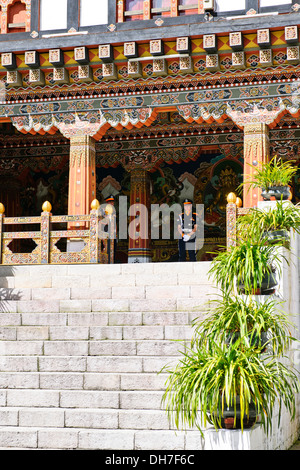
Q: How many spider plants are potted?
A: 5